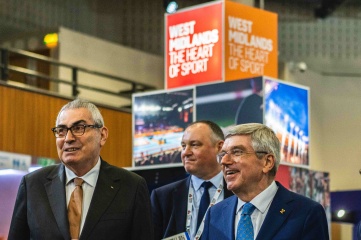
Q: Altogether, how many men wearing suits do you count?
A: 3